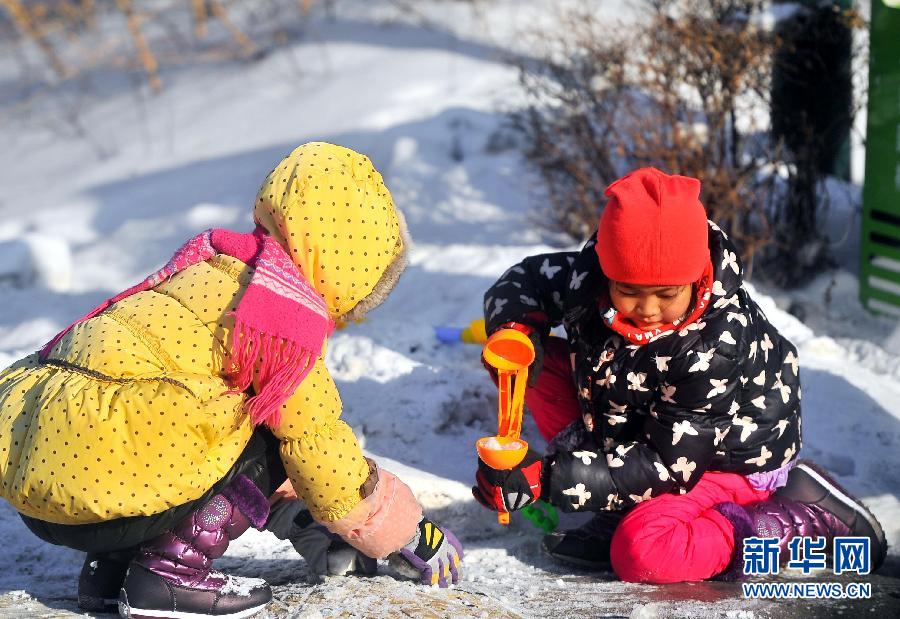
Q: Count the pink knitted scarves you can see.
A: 1